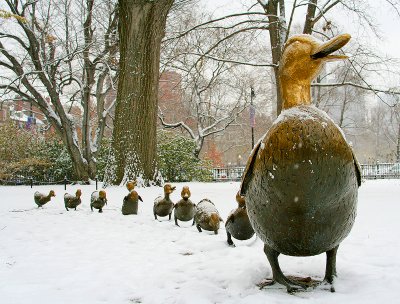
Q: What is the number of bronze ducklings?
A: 8